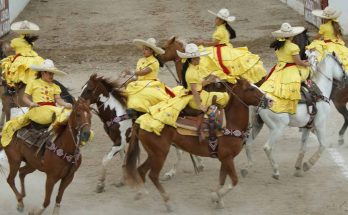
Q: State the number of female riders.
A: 7